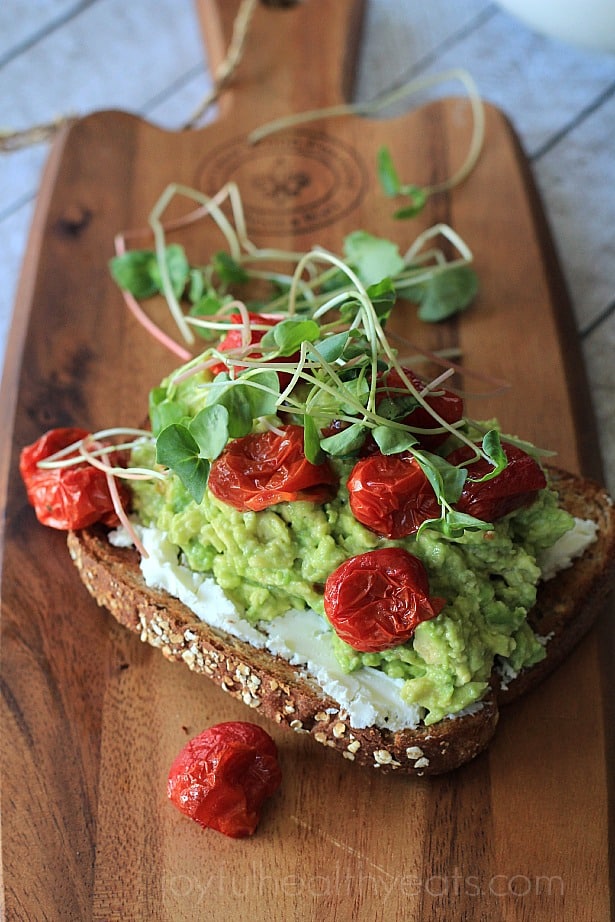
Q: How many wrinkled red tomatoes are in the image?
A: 8